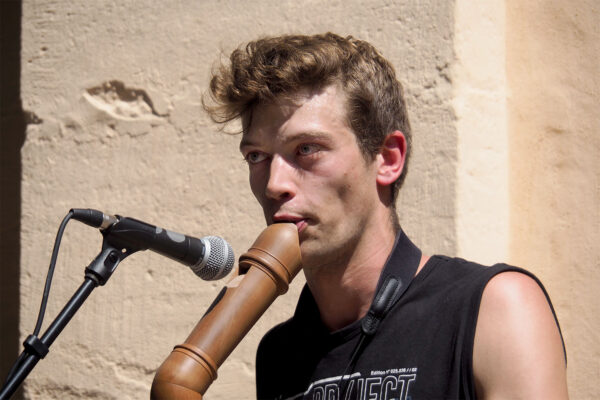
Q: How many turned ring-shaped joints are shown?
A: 2